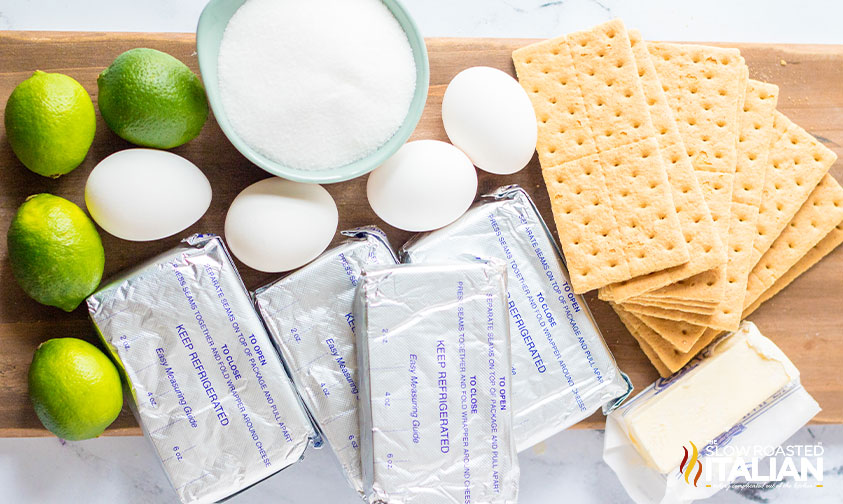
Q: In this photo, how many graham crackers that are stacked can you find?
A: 9